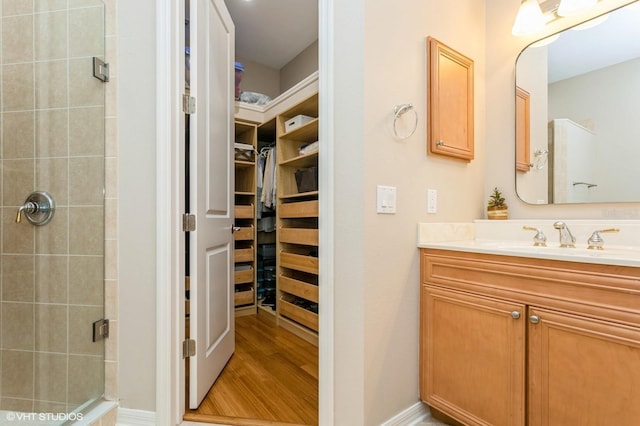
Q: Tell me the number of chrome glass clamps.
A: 2